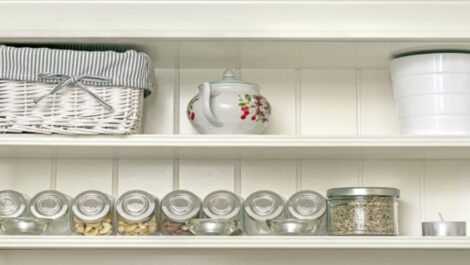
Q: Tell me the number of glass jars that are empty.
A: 5